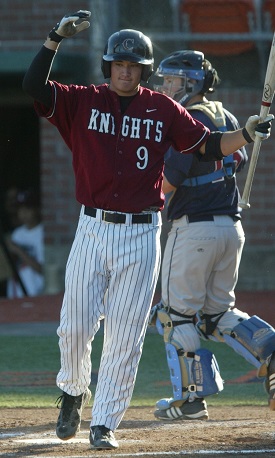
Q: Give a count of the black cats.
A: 0